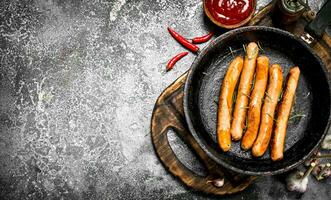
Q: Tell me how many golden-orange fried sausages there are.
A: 5